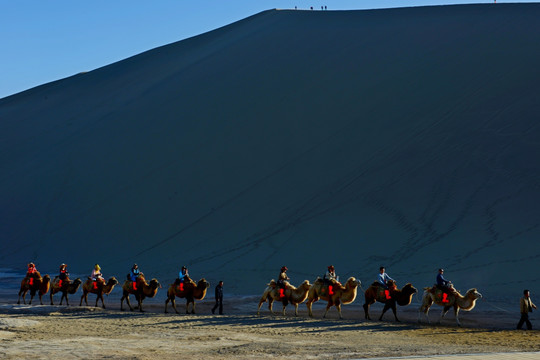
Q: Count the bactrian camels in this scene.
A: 9